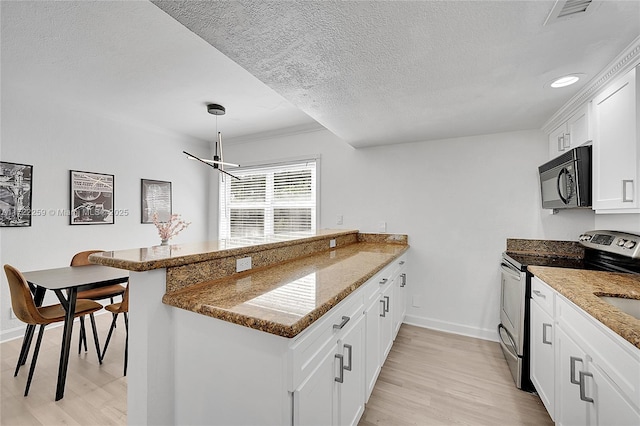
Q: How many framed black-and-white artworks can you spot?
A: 3